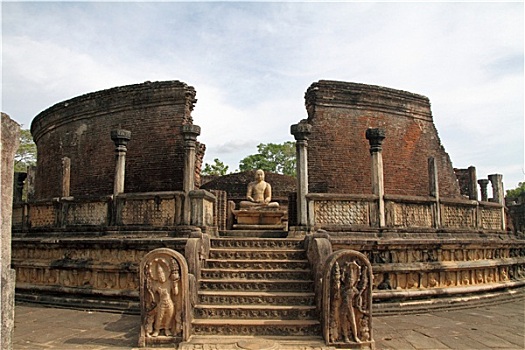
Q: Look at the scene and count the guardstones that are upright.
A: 2